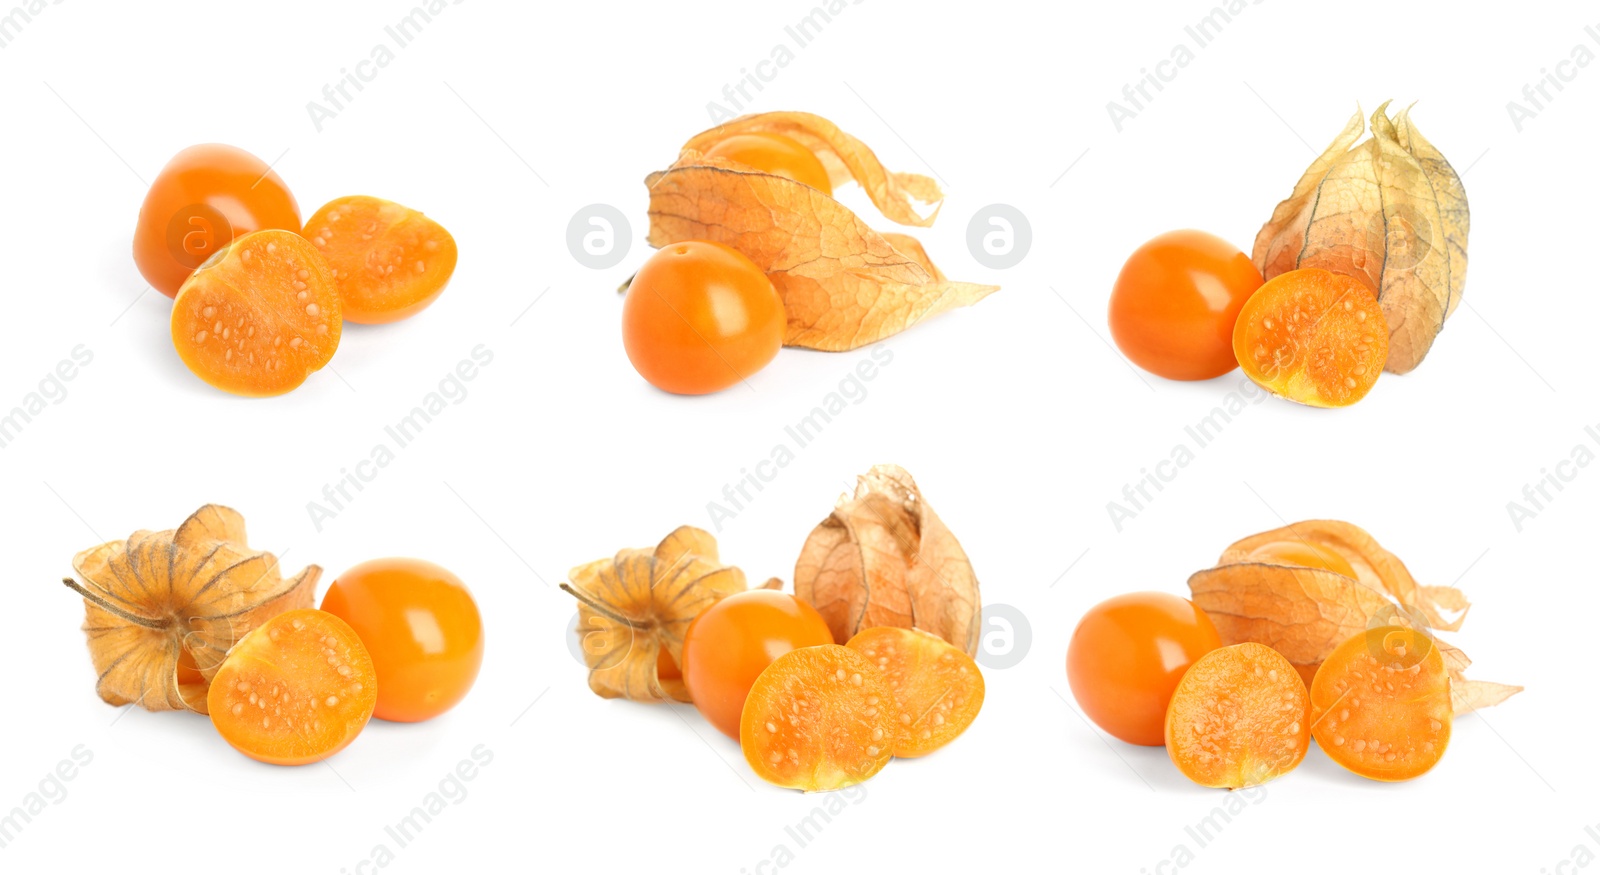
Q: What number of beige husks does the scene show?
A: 6